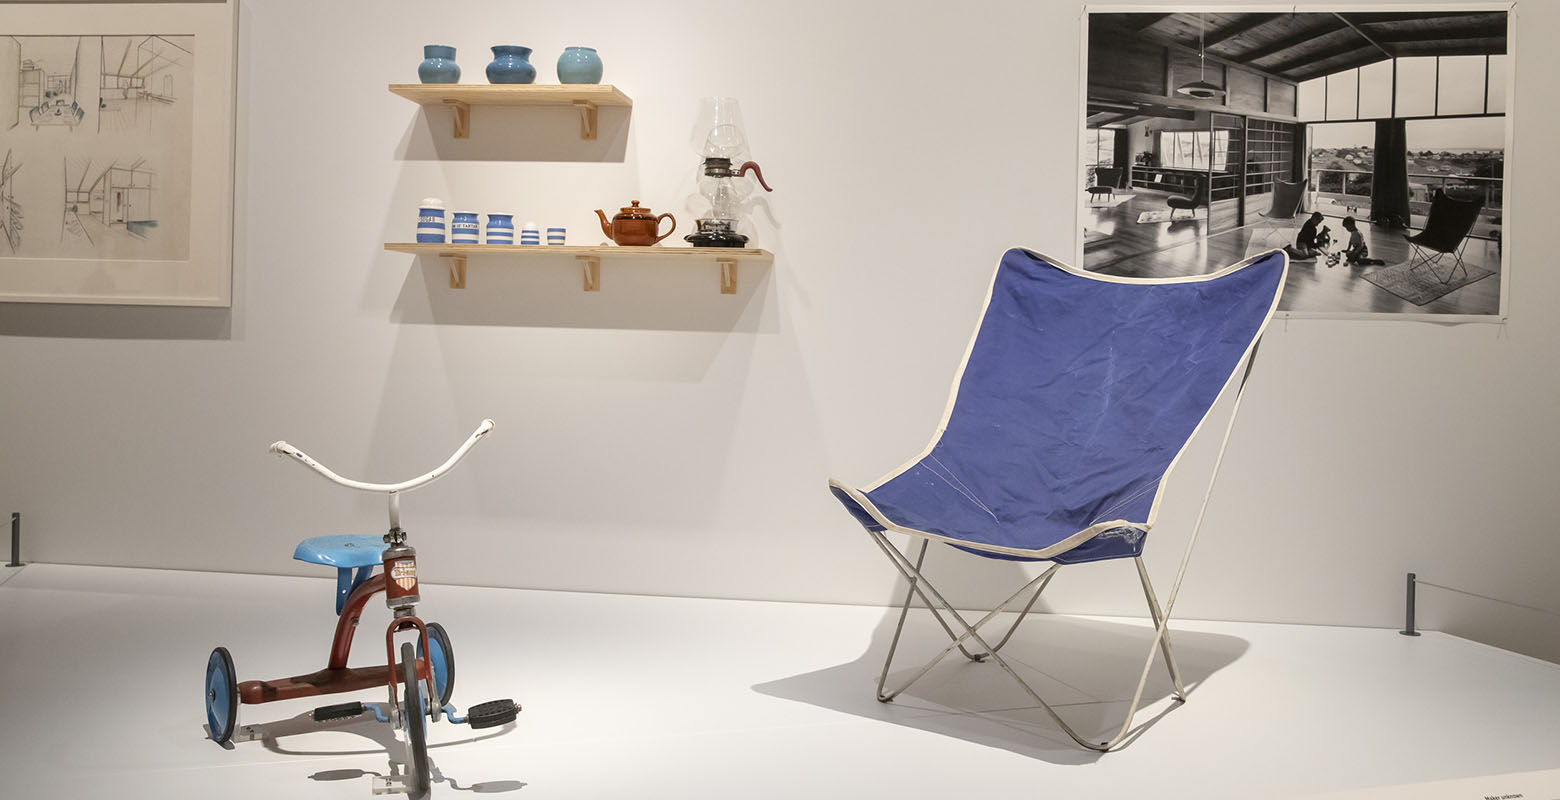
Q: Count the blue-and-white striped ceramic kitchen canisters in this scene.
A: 5